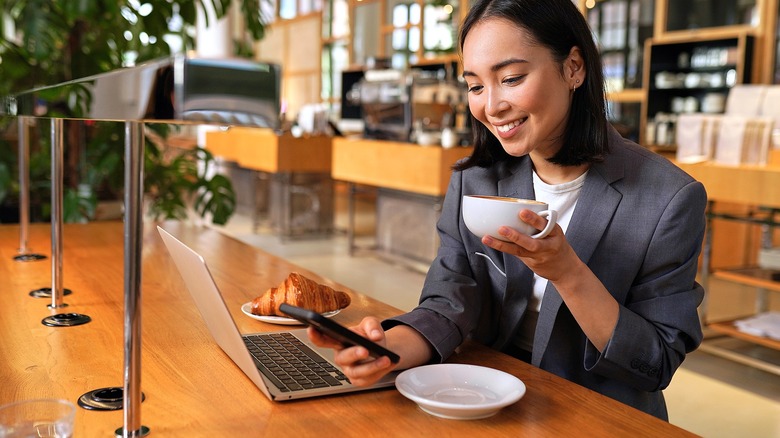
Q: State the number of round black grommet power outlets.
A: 4